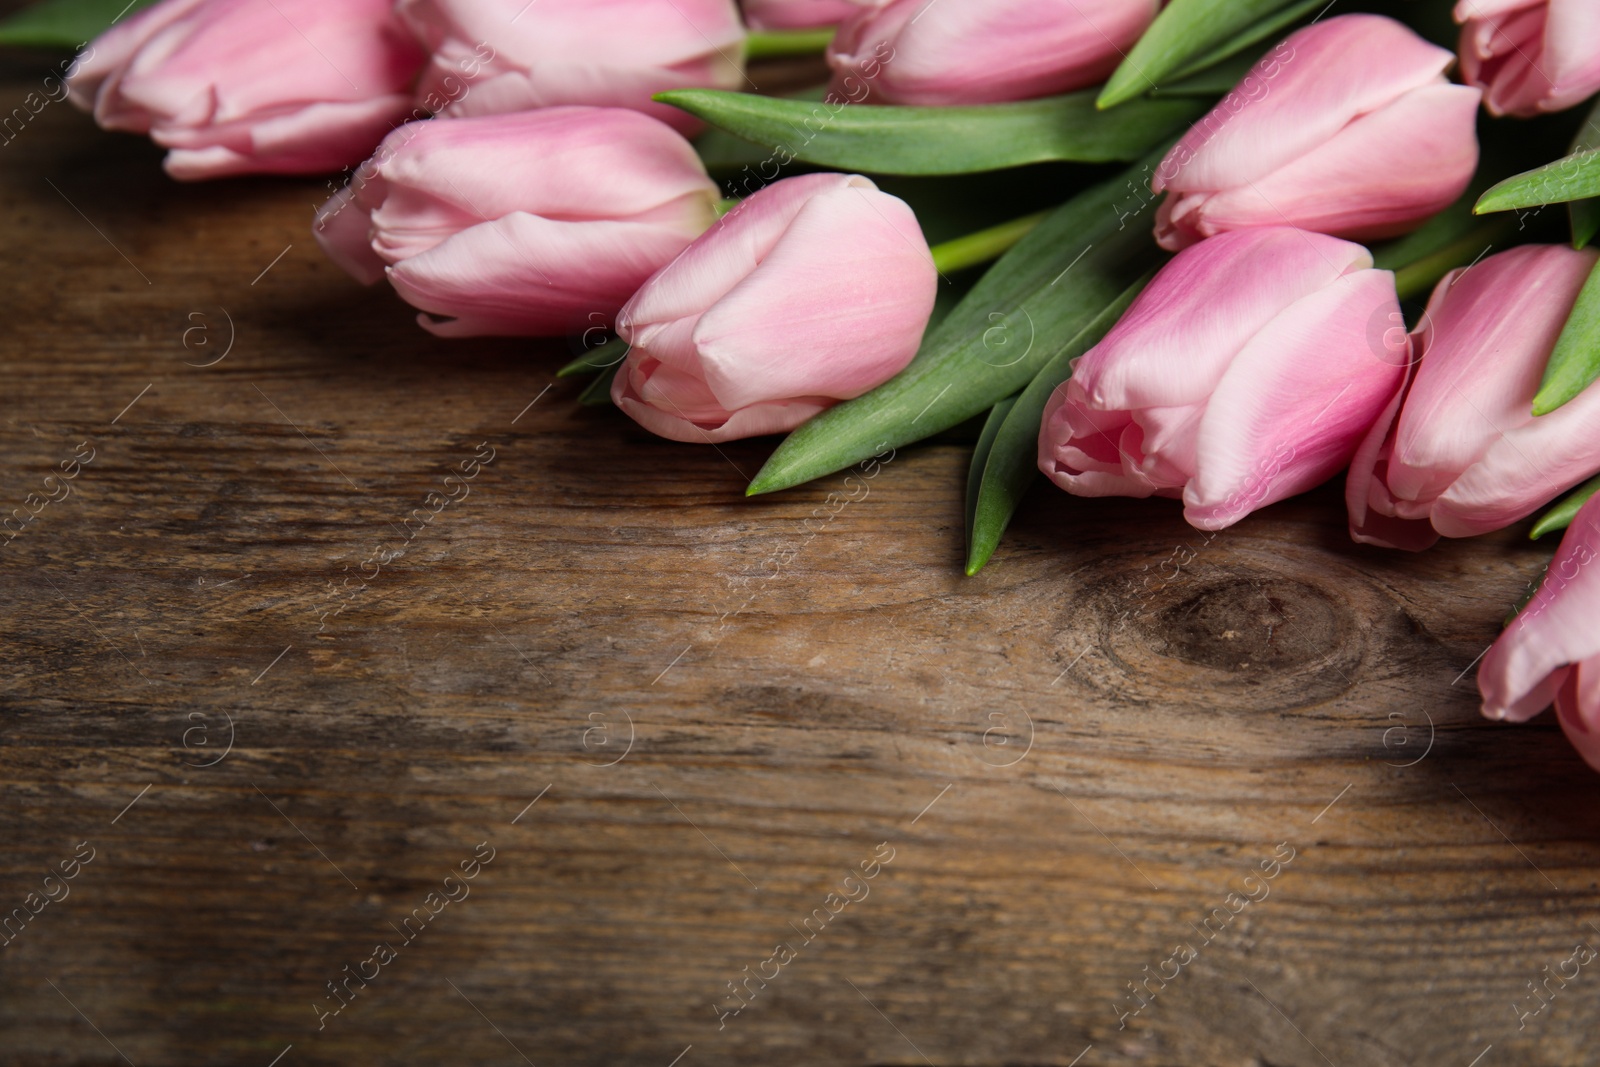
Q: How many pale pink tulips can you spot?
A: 11